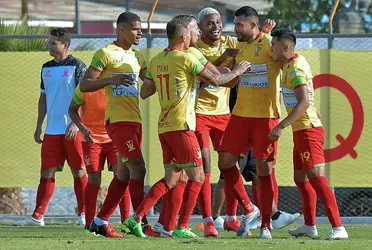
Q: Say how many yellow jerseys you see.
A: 6